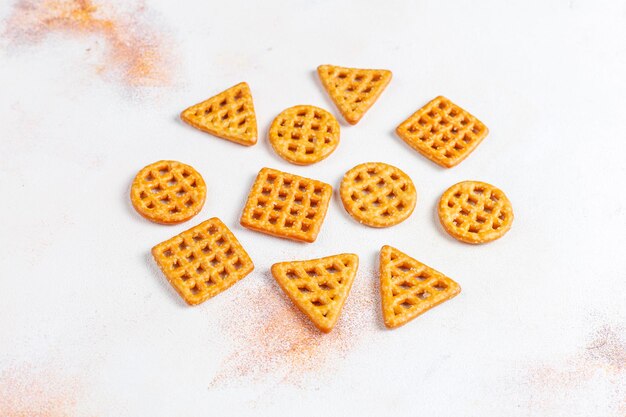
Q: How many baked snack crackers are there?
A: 11